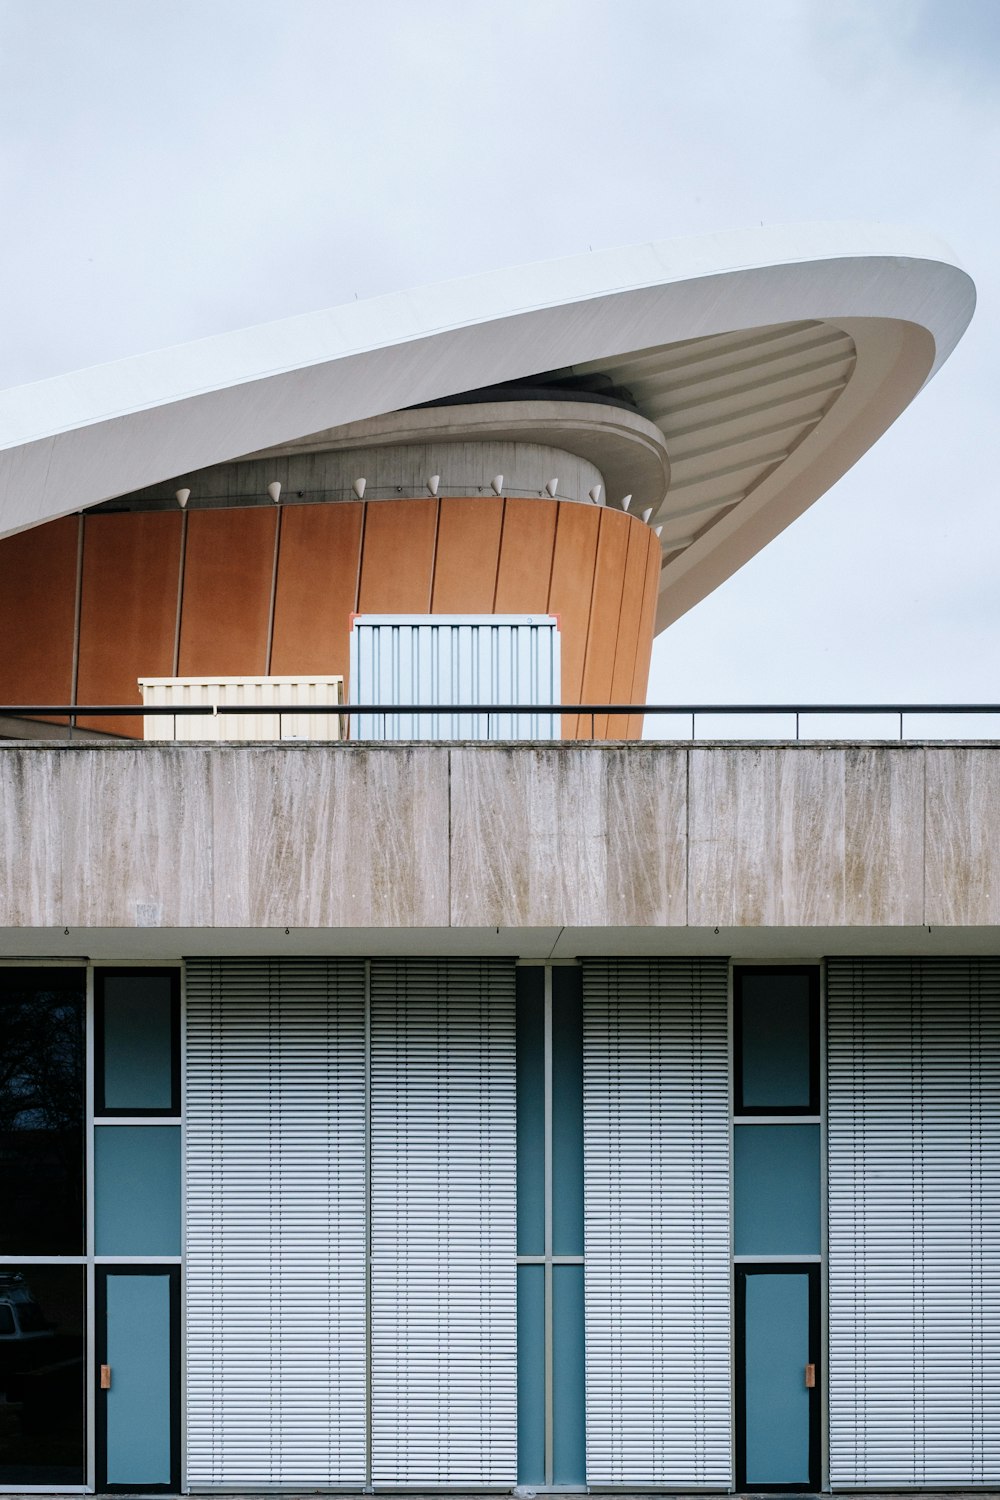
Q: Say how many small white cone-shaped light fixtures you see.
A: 10